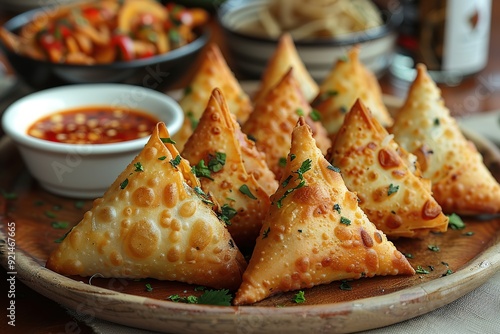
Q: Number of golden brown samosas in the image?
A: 9